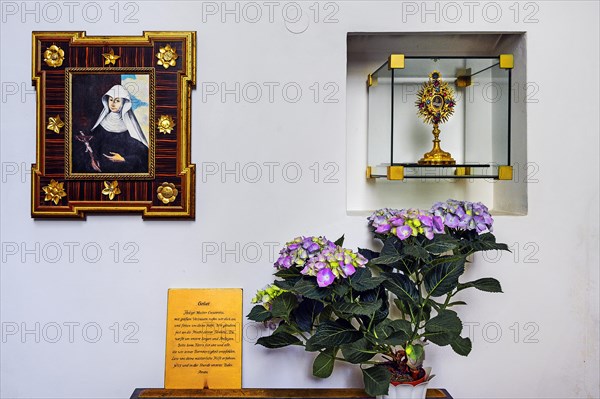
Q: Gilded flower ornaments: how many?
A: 8